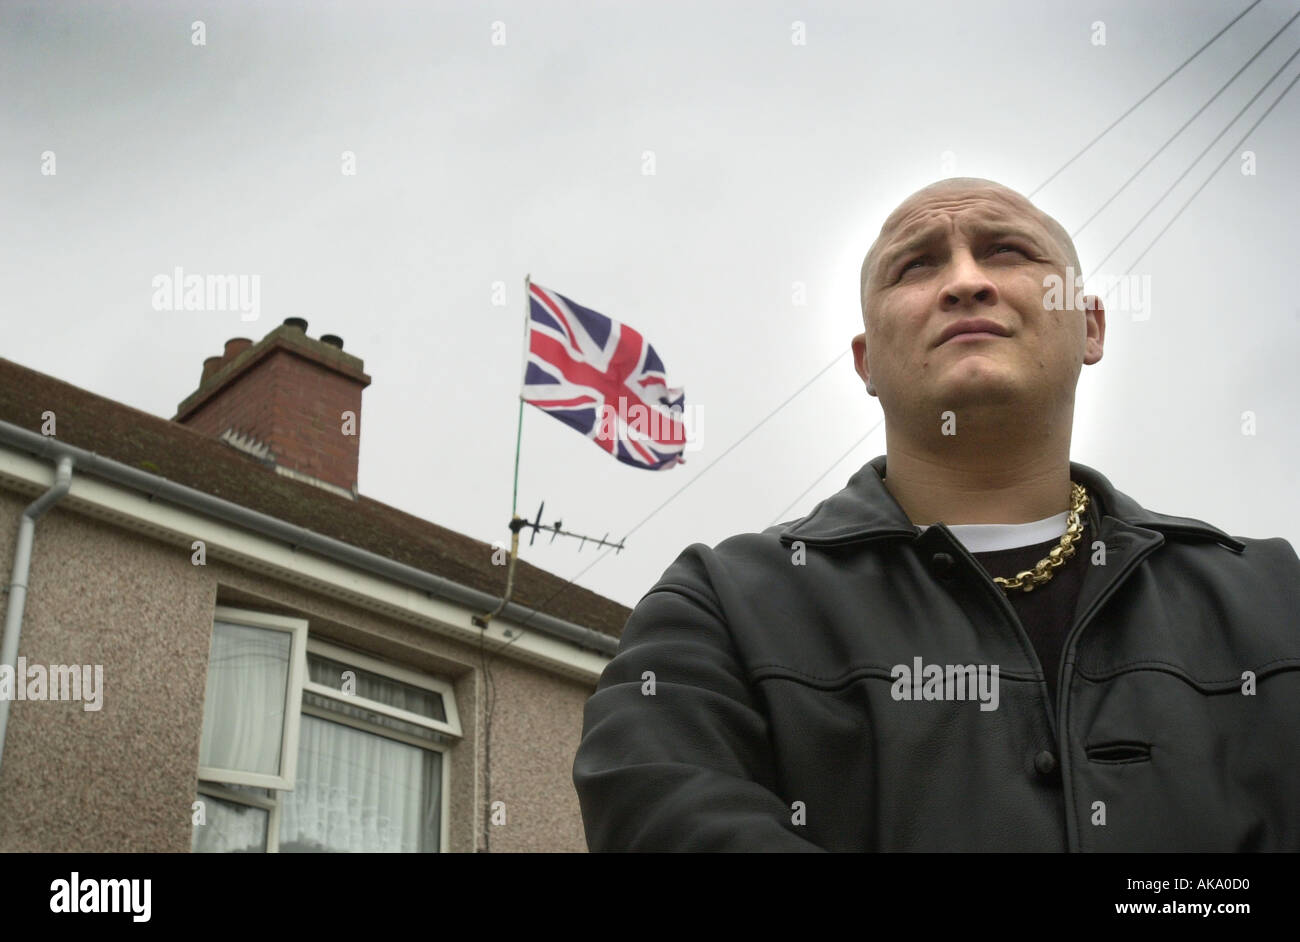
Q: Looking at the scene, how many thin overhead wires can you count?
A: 4